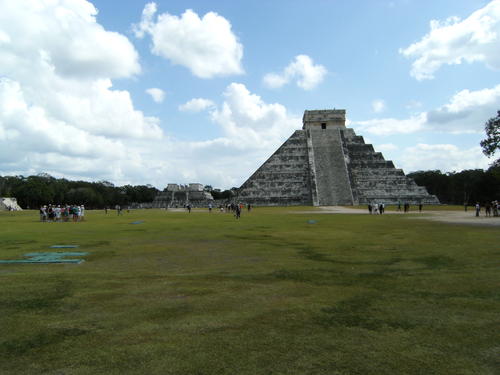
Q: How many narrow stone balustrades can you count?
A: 2